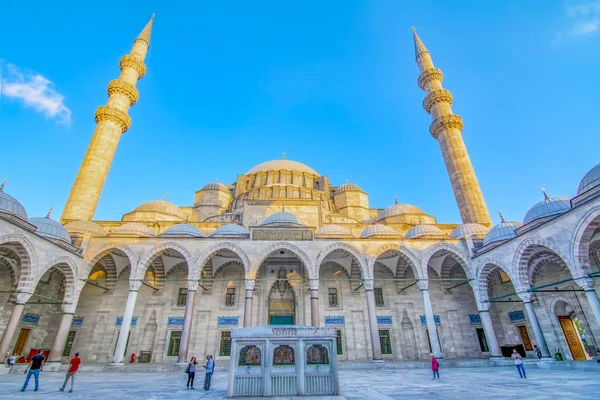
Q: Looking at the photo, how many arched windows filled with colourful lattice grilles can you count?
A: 3